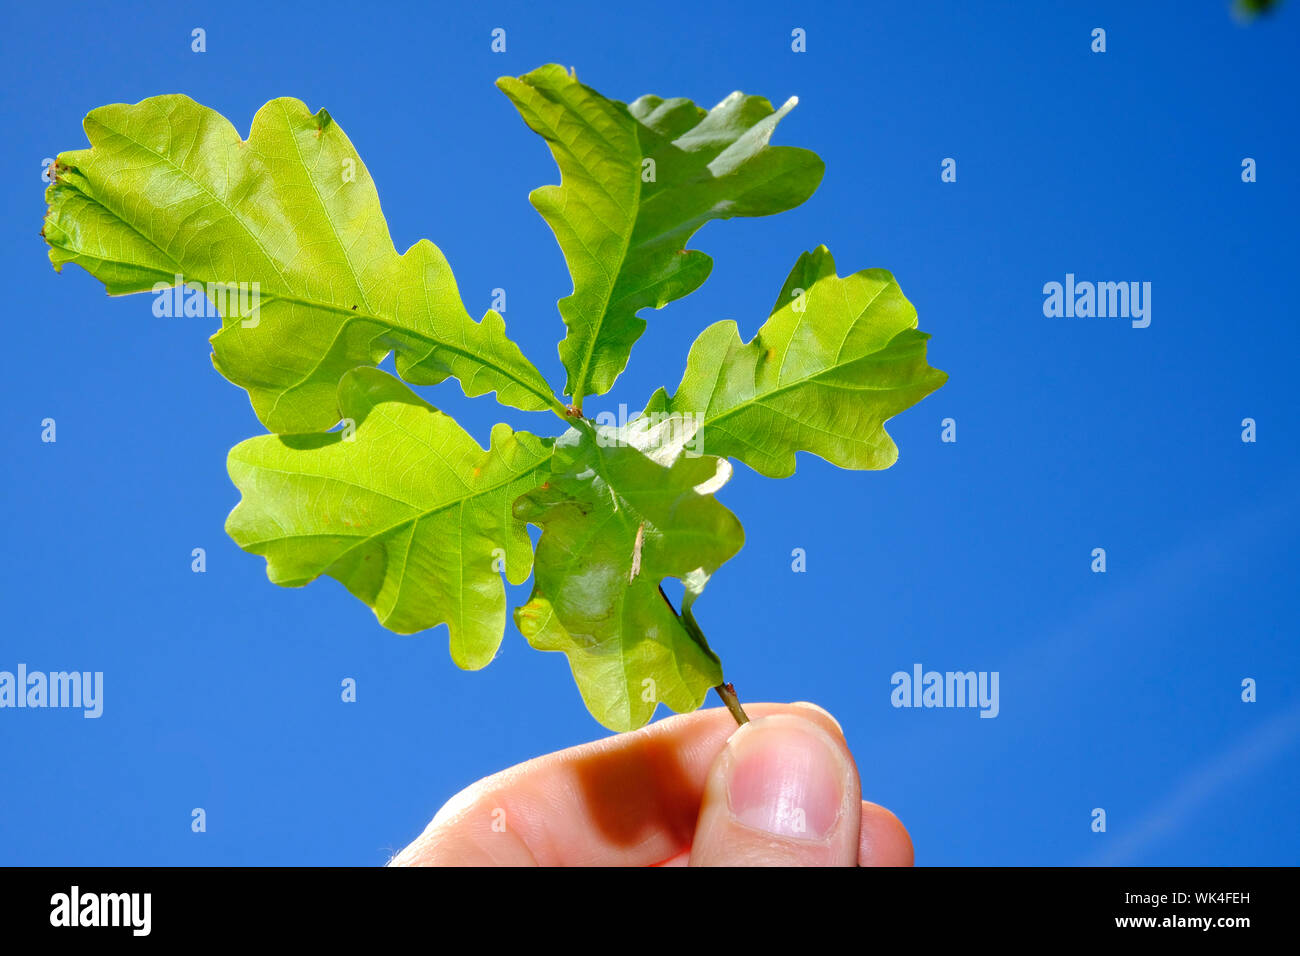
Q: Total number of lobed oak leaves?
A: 5